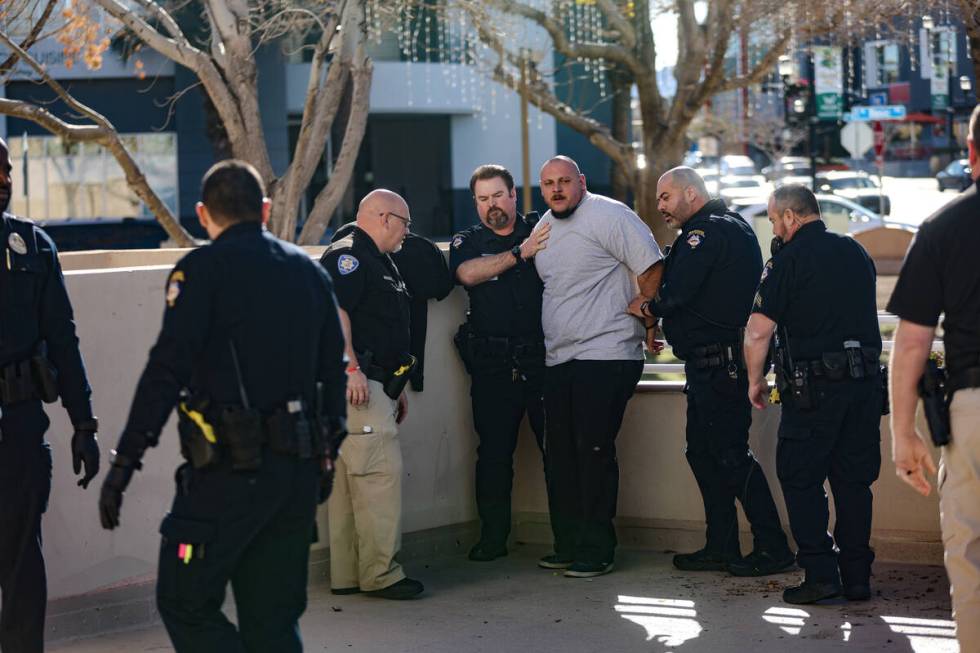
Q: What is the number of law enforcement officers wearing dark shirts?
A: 7